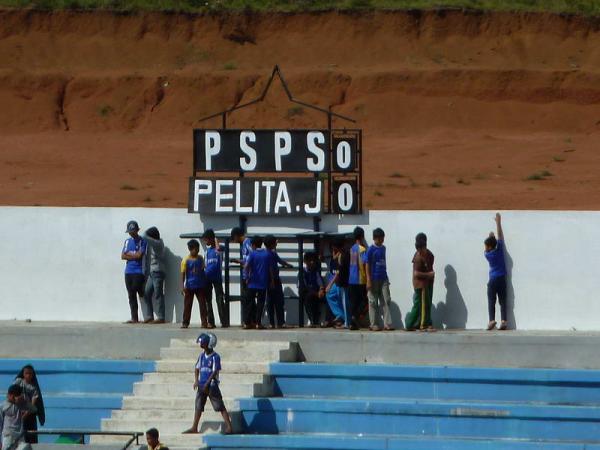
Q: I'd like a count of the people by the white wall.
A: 13